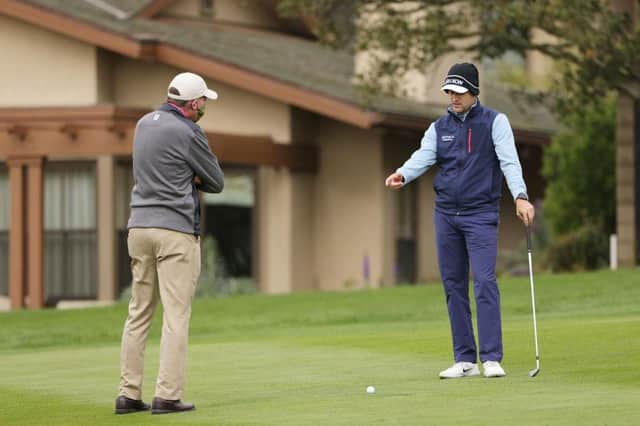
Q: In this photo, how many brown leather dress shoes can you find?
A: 2